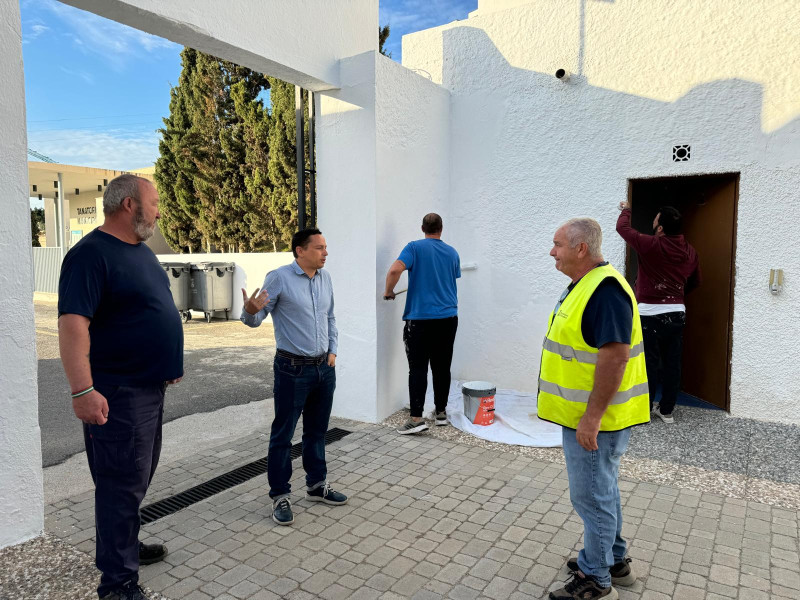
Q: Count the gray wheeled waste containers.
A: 2